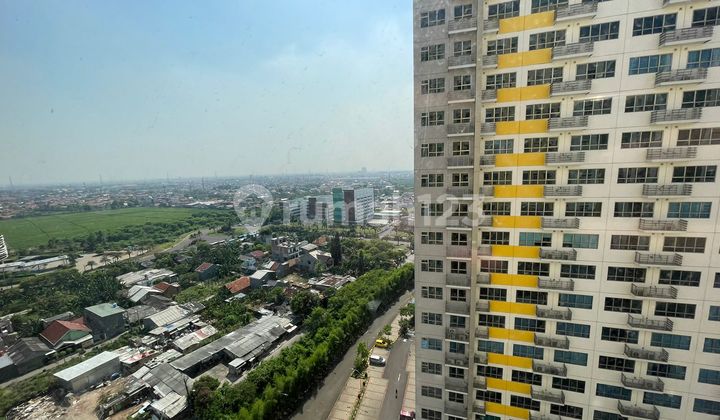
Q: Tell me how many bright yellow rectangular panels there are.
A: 14